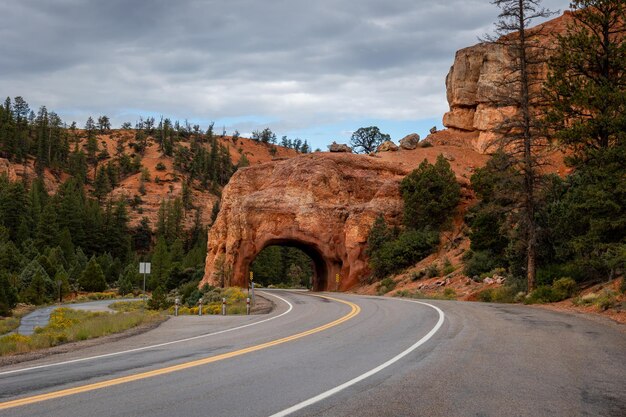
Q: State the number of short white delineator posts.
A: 4